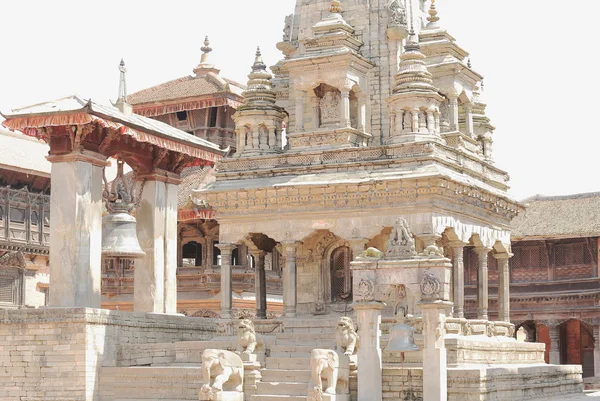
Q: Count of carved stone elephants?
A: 2